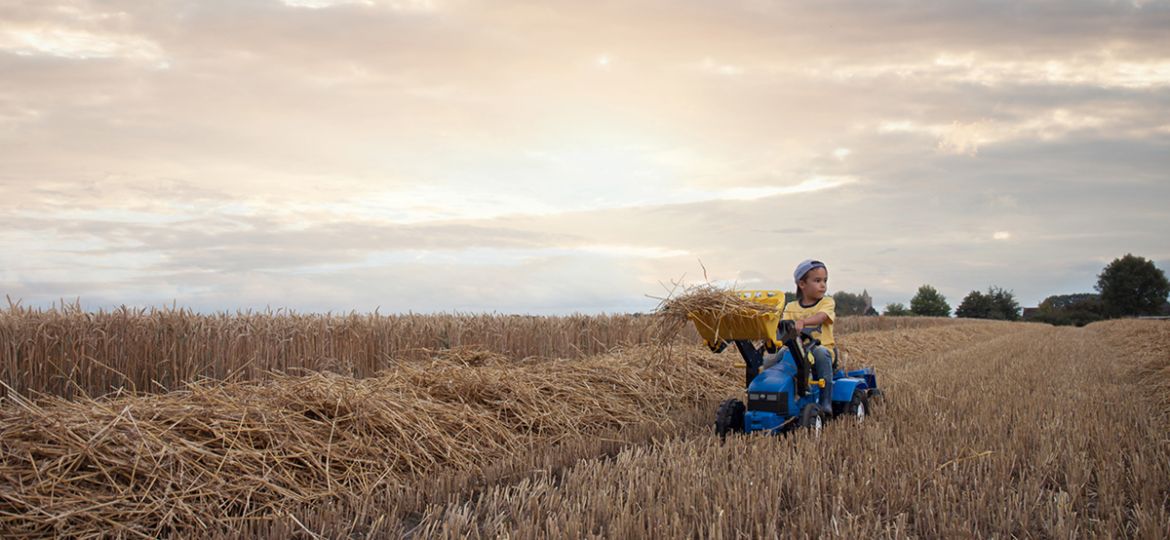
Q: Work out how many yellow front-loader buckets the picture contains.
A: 1